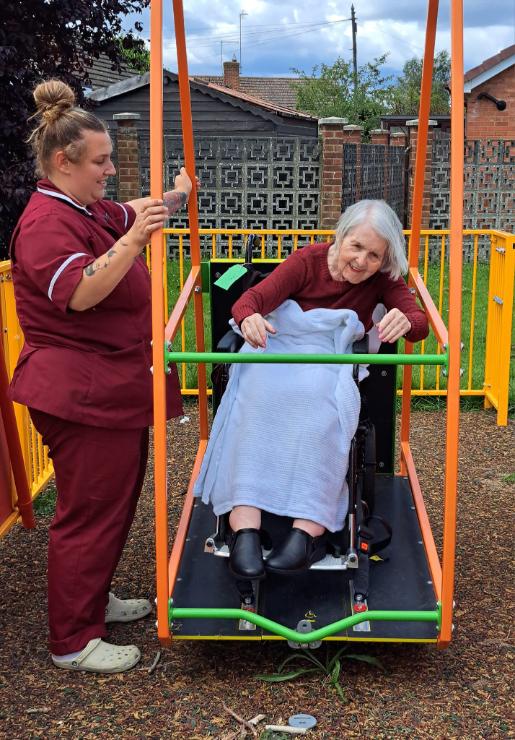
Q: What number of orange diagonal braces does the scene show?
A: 4